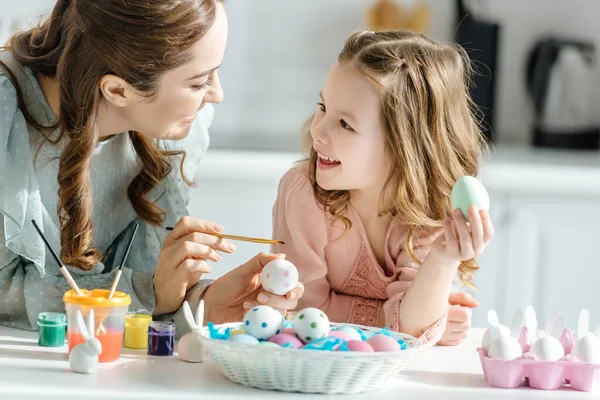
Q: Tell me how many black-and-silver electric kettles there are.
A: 1